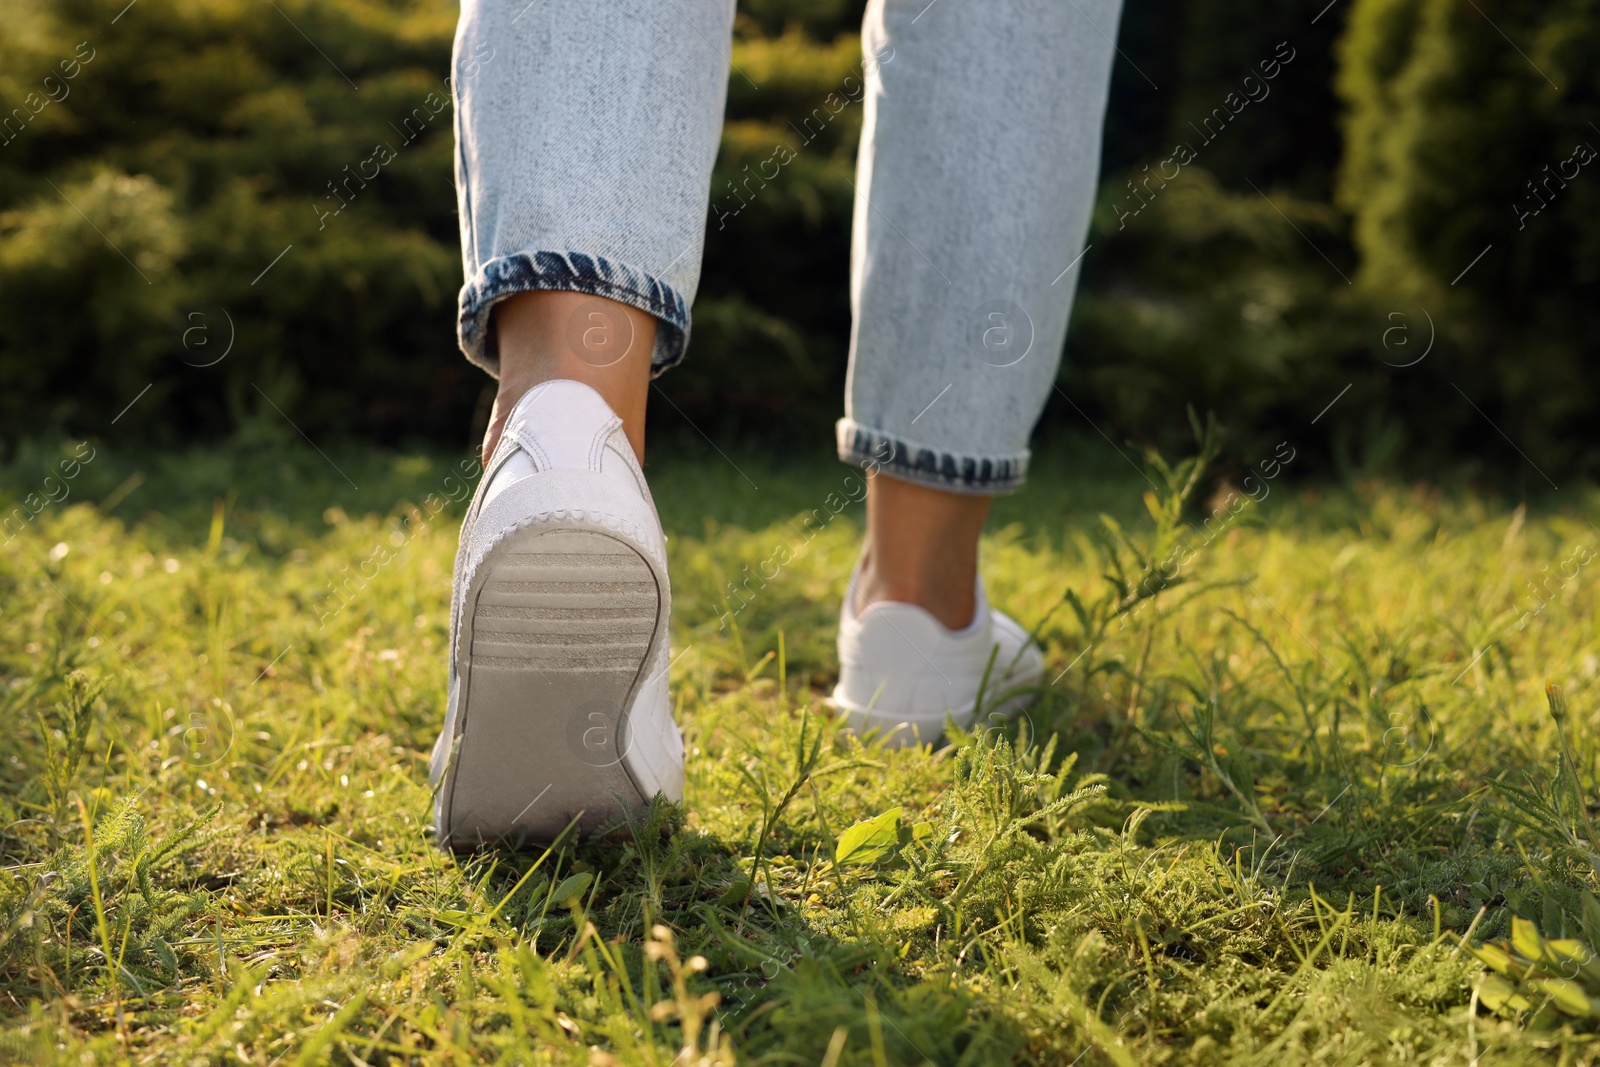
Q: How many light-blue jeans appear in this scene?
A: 1